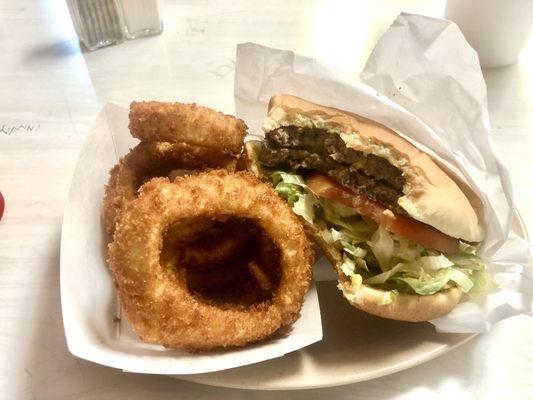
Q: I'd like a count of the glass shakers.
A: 2